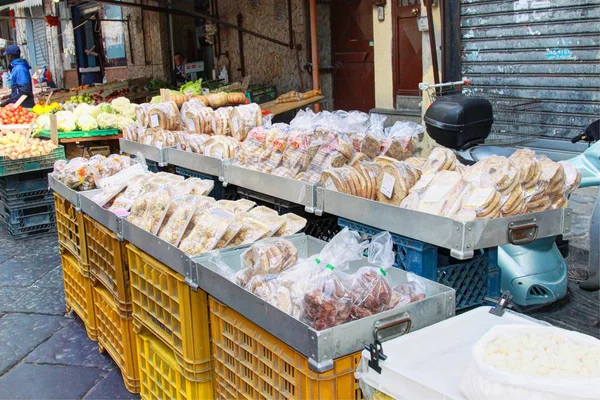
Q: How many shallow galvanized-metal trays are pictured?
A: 8